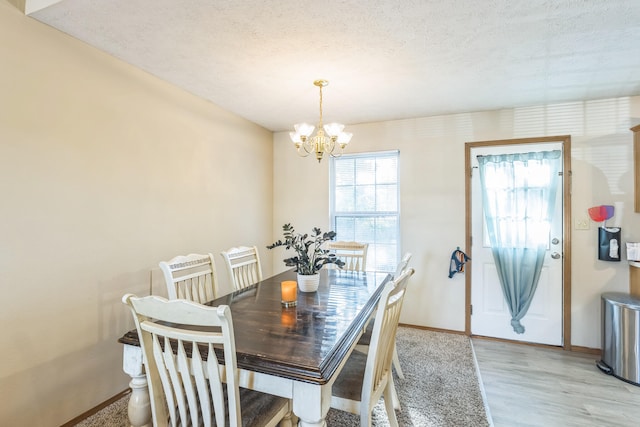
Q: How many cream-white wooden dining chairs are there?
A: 6